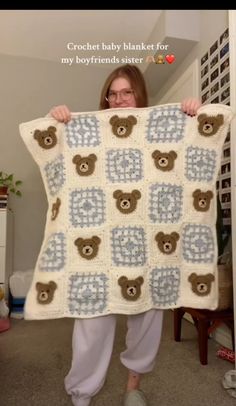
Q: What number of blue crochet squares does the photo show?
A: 12